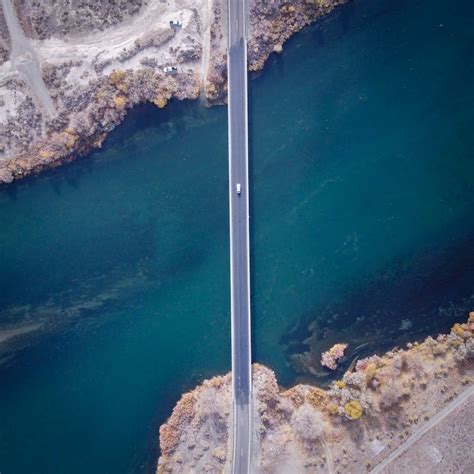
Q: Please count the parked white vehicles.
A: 2